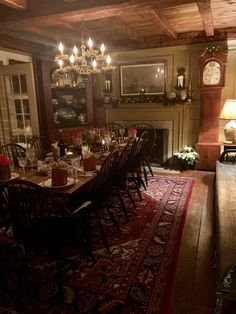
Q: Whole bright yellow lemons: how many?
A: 0